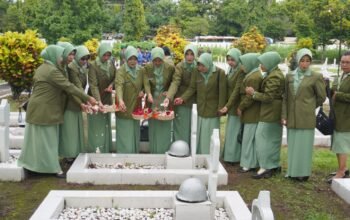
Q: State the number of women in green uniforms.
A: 13